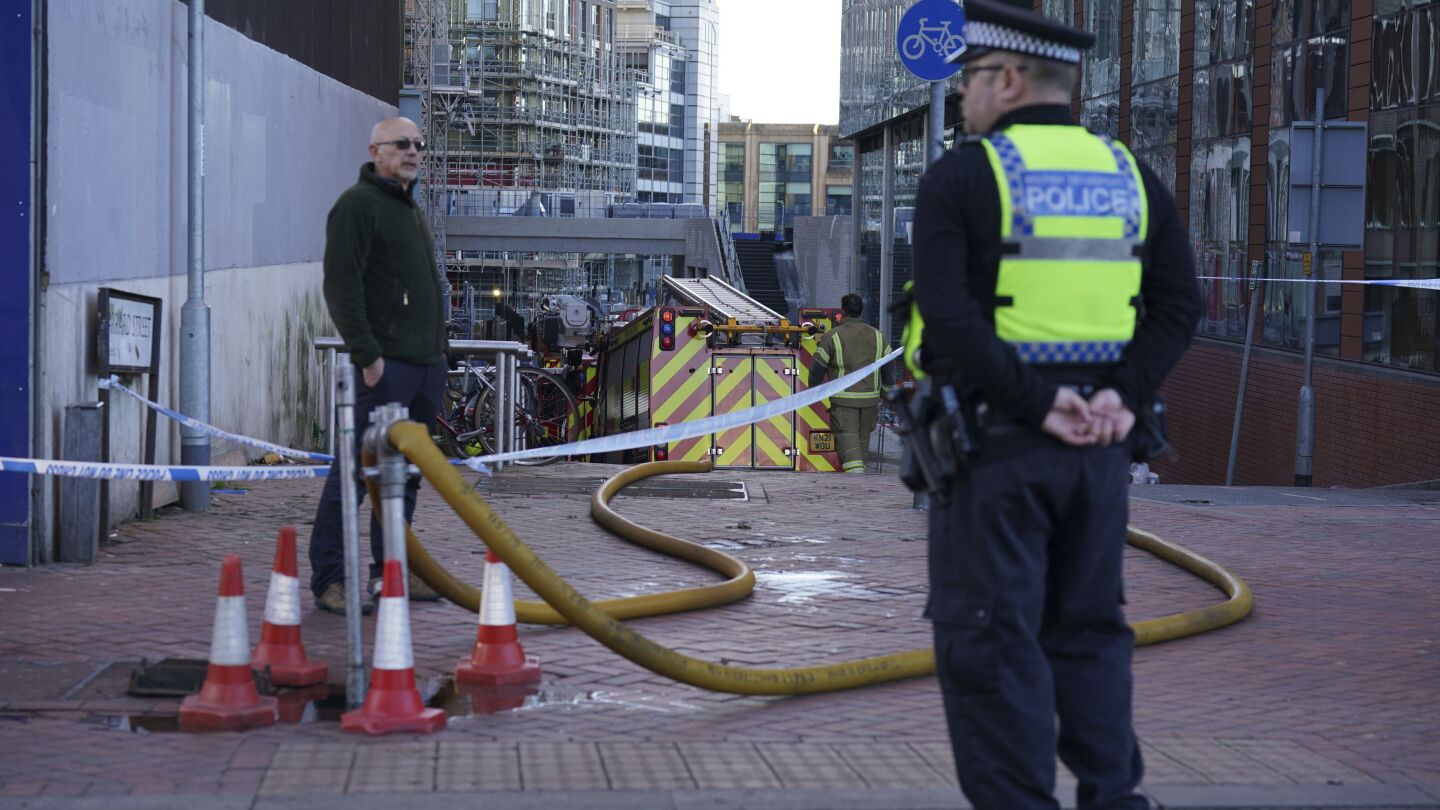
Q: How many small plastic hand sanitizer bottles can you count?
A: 0